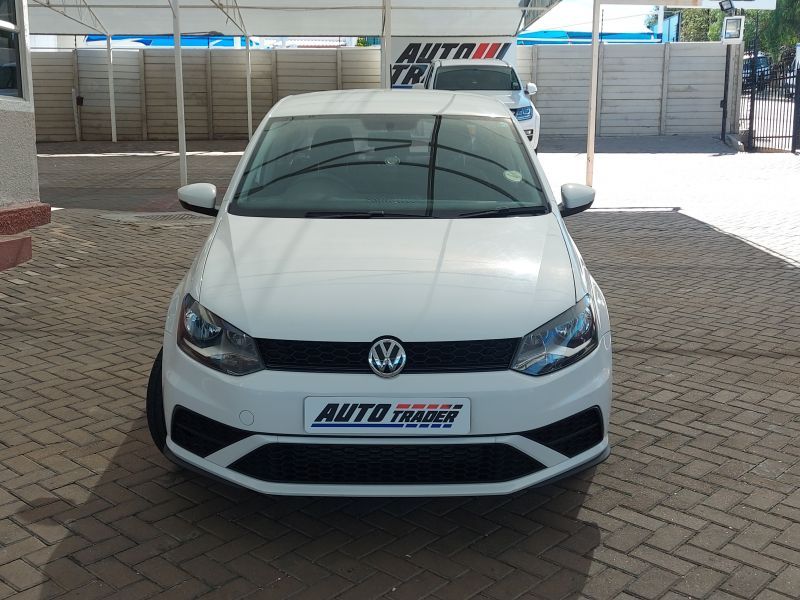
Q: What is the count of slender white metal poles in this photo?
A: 5